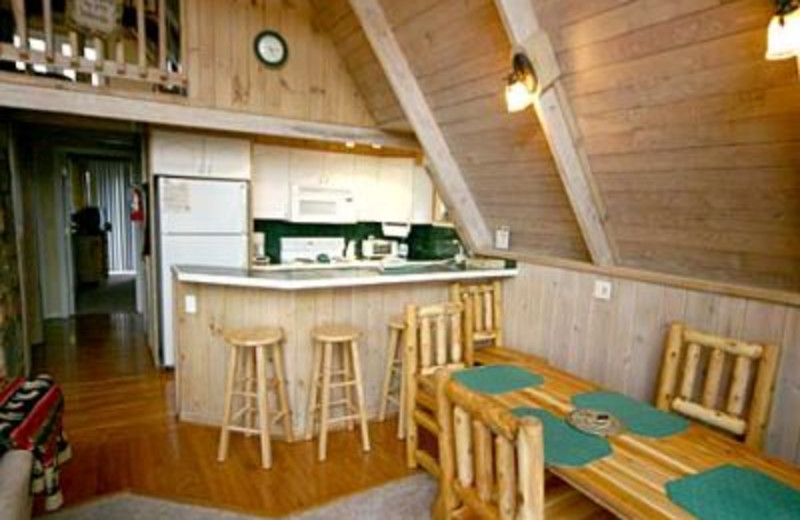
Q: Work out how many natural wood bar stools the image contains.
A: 3